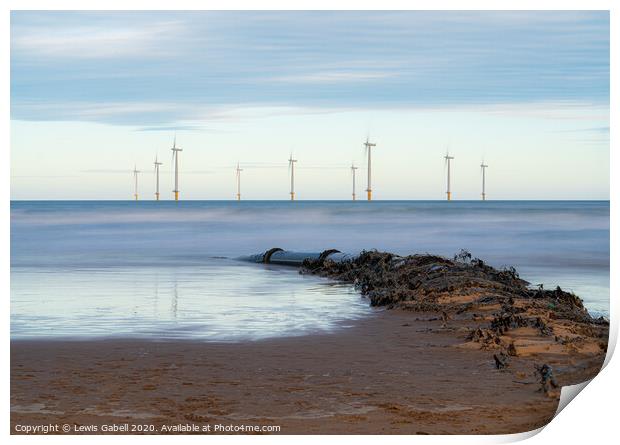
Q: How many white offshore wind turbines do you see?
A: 9